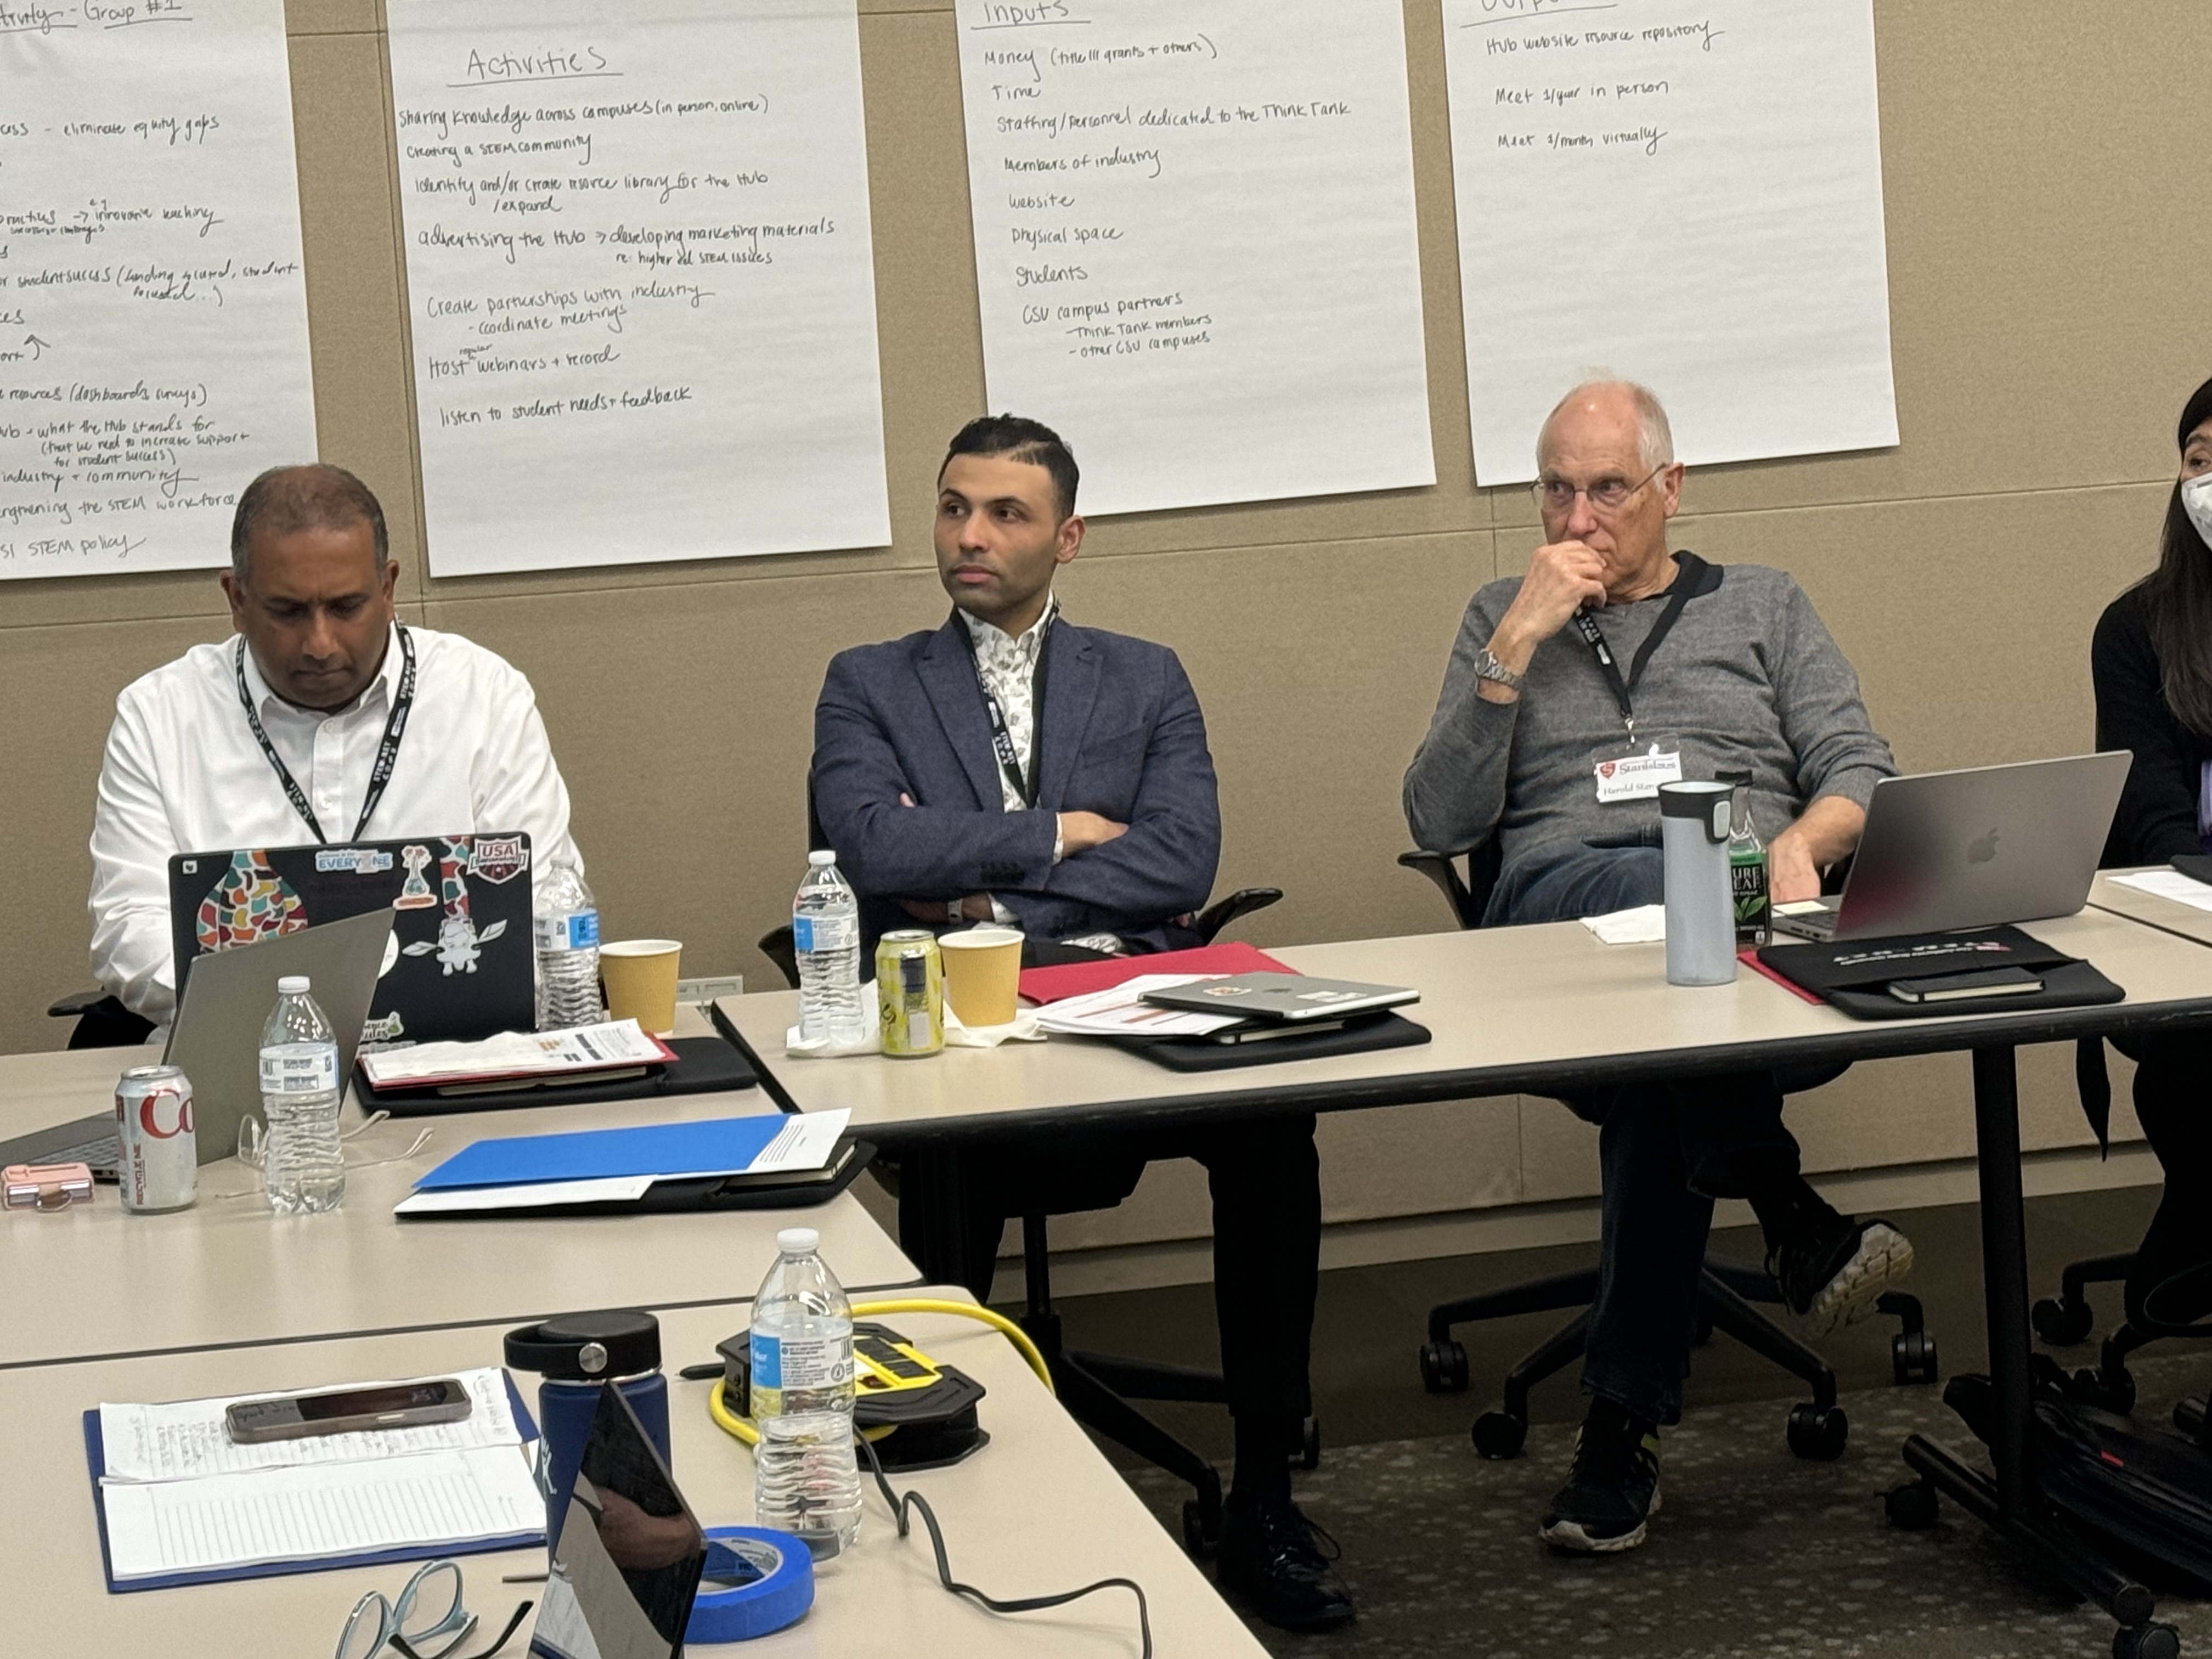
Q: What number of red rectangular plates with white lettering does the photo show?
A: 0